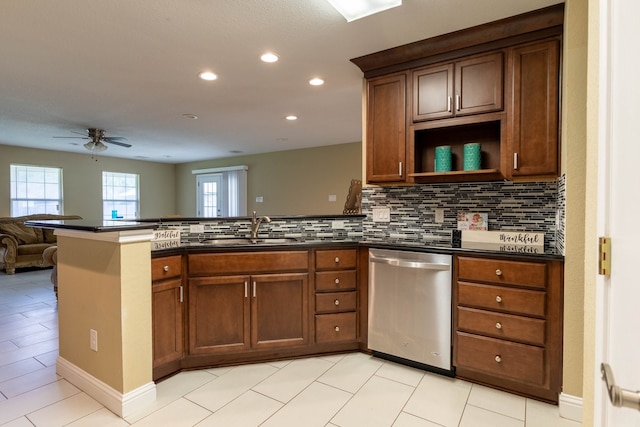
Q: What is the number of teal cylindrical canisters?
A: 2